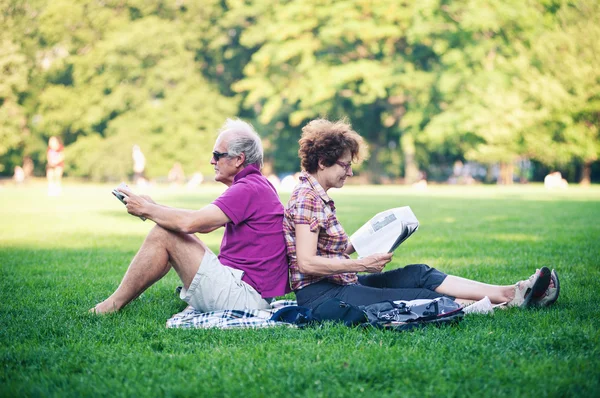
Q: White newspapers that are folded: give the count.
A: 1